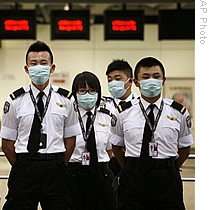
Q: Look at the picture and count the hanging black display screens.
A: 4